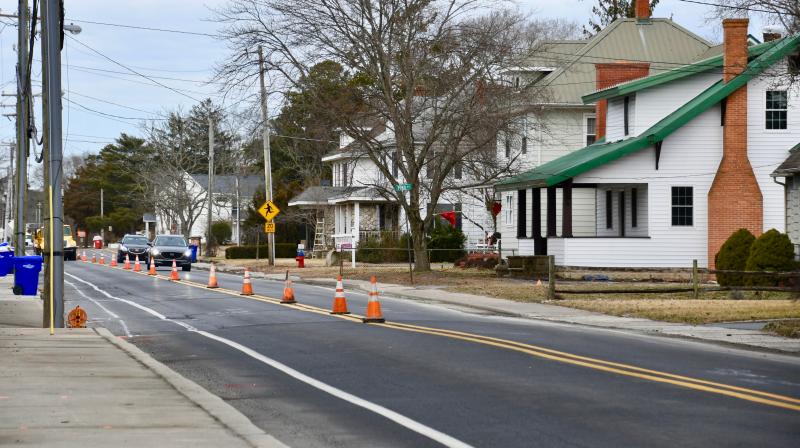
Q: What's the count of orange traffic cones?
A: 14